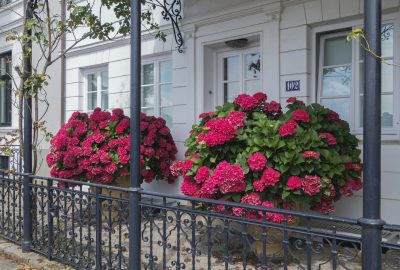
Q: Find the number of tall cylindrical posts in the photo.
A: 3